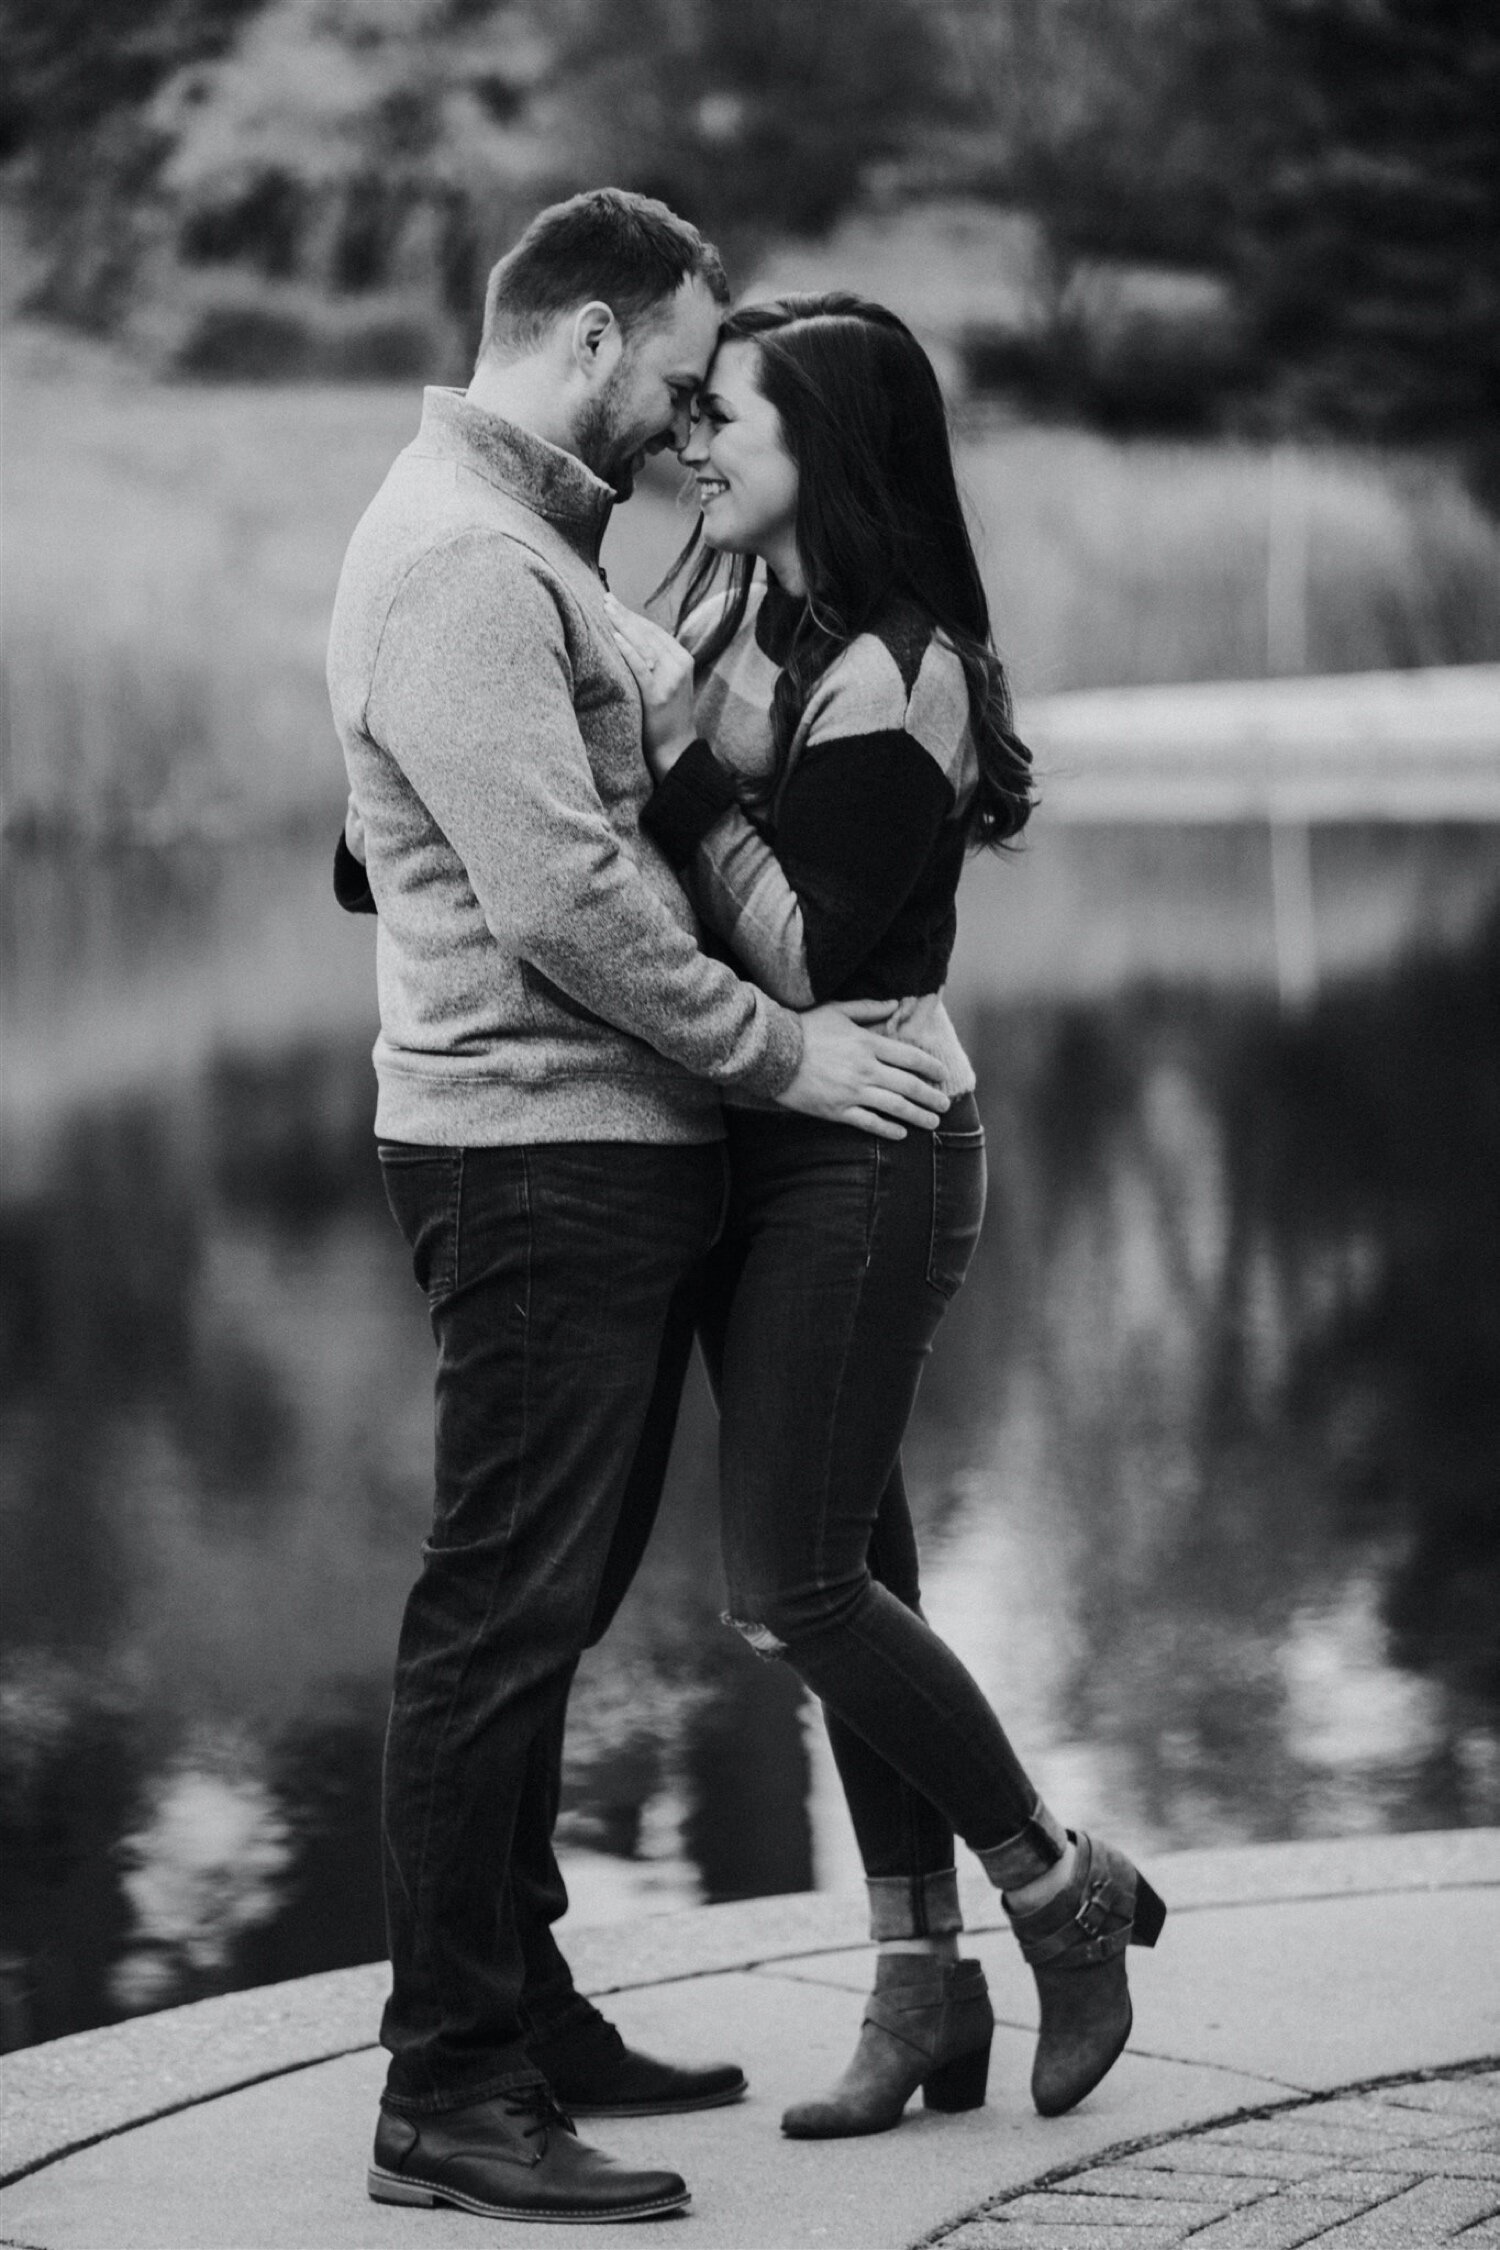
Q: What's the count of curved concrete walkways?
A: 1